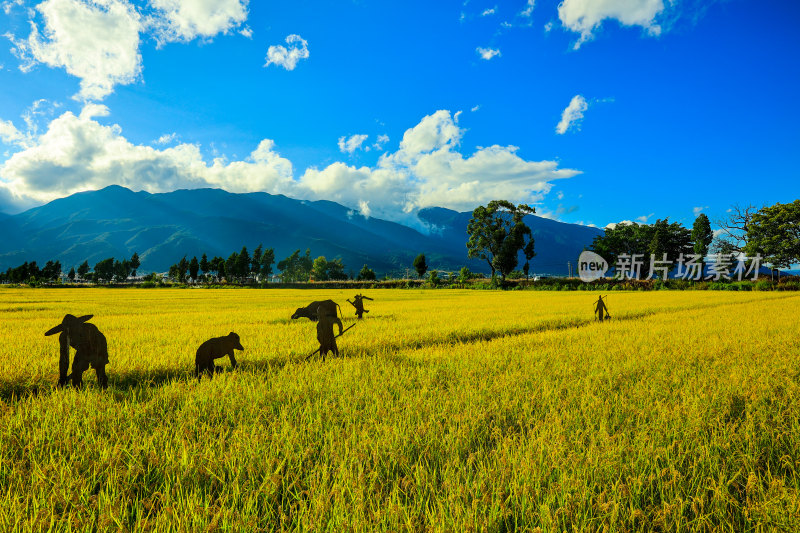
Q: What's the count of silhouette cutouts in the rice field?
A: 6